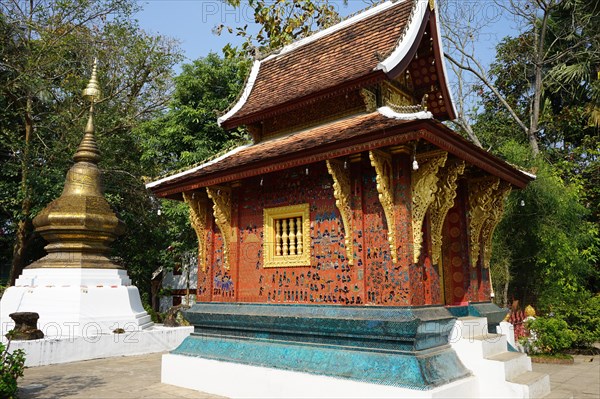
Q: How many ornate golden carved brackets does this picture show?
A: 8